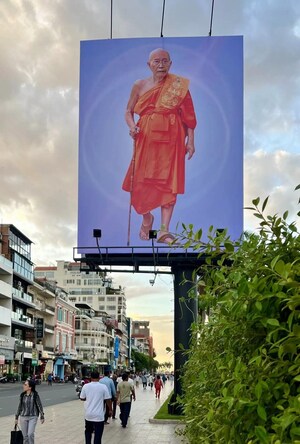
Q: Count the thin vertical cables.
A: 3